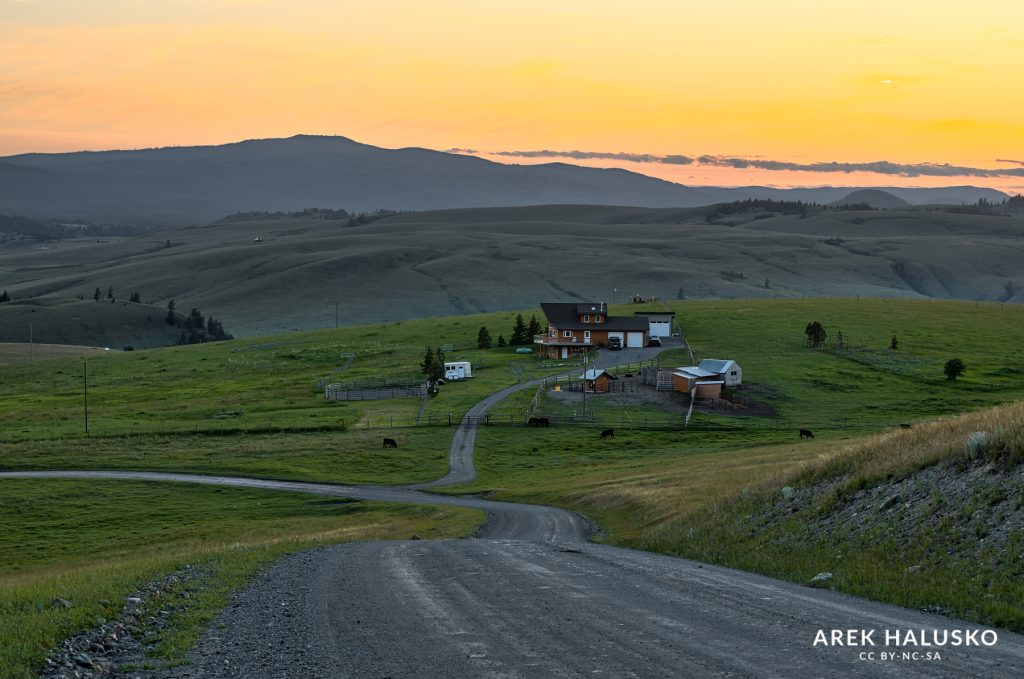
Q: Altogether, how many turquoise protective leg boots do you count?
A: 0